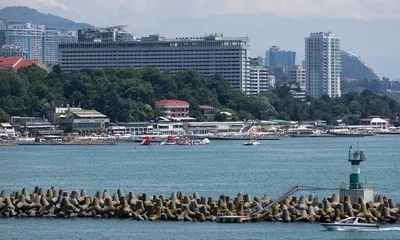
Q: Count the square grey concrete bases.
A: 1